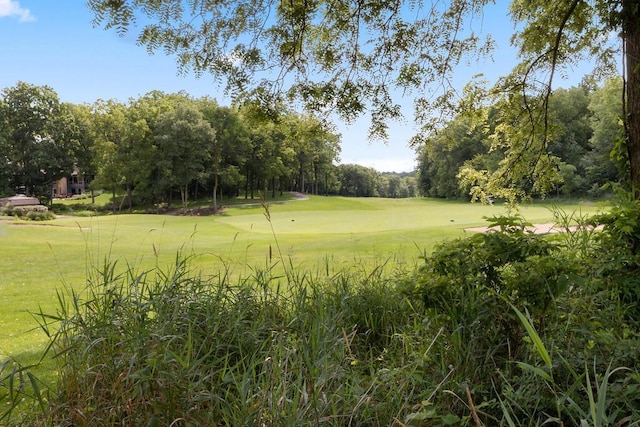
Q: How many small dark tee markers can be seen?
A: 2